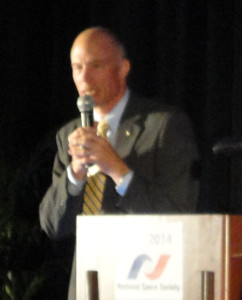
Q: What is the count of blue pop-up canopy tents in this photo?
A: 0